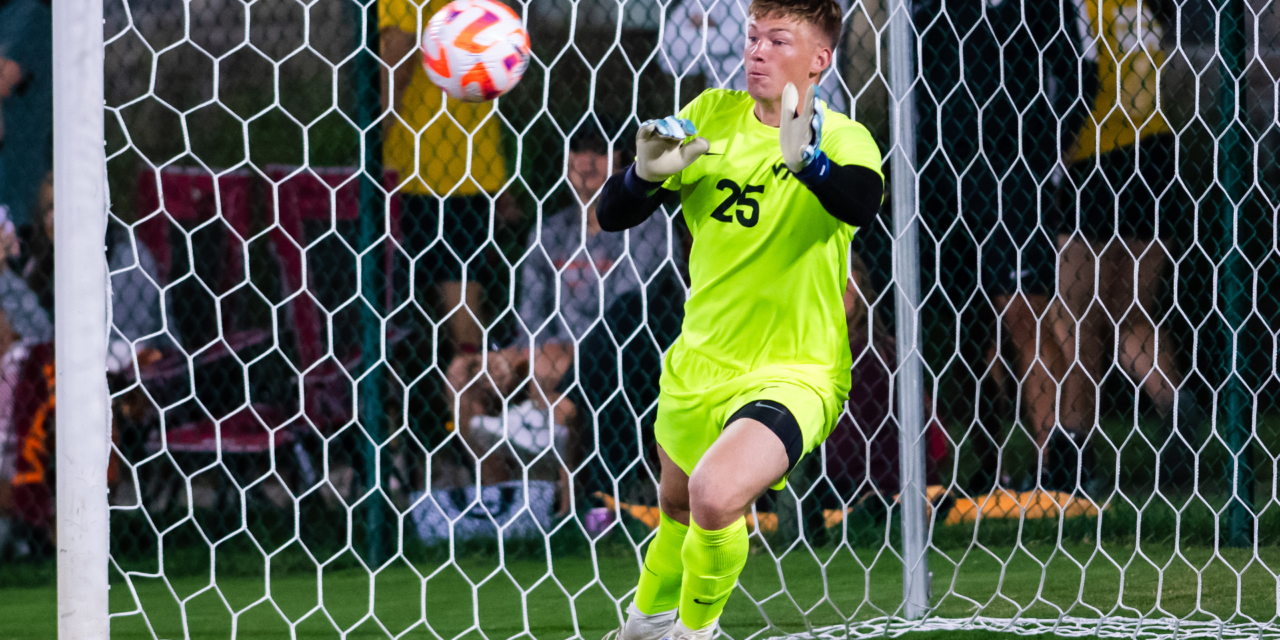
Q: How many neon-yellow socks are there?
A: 2